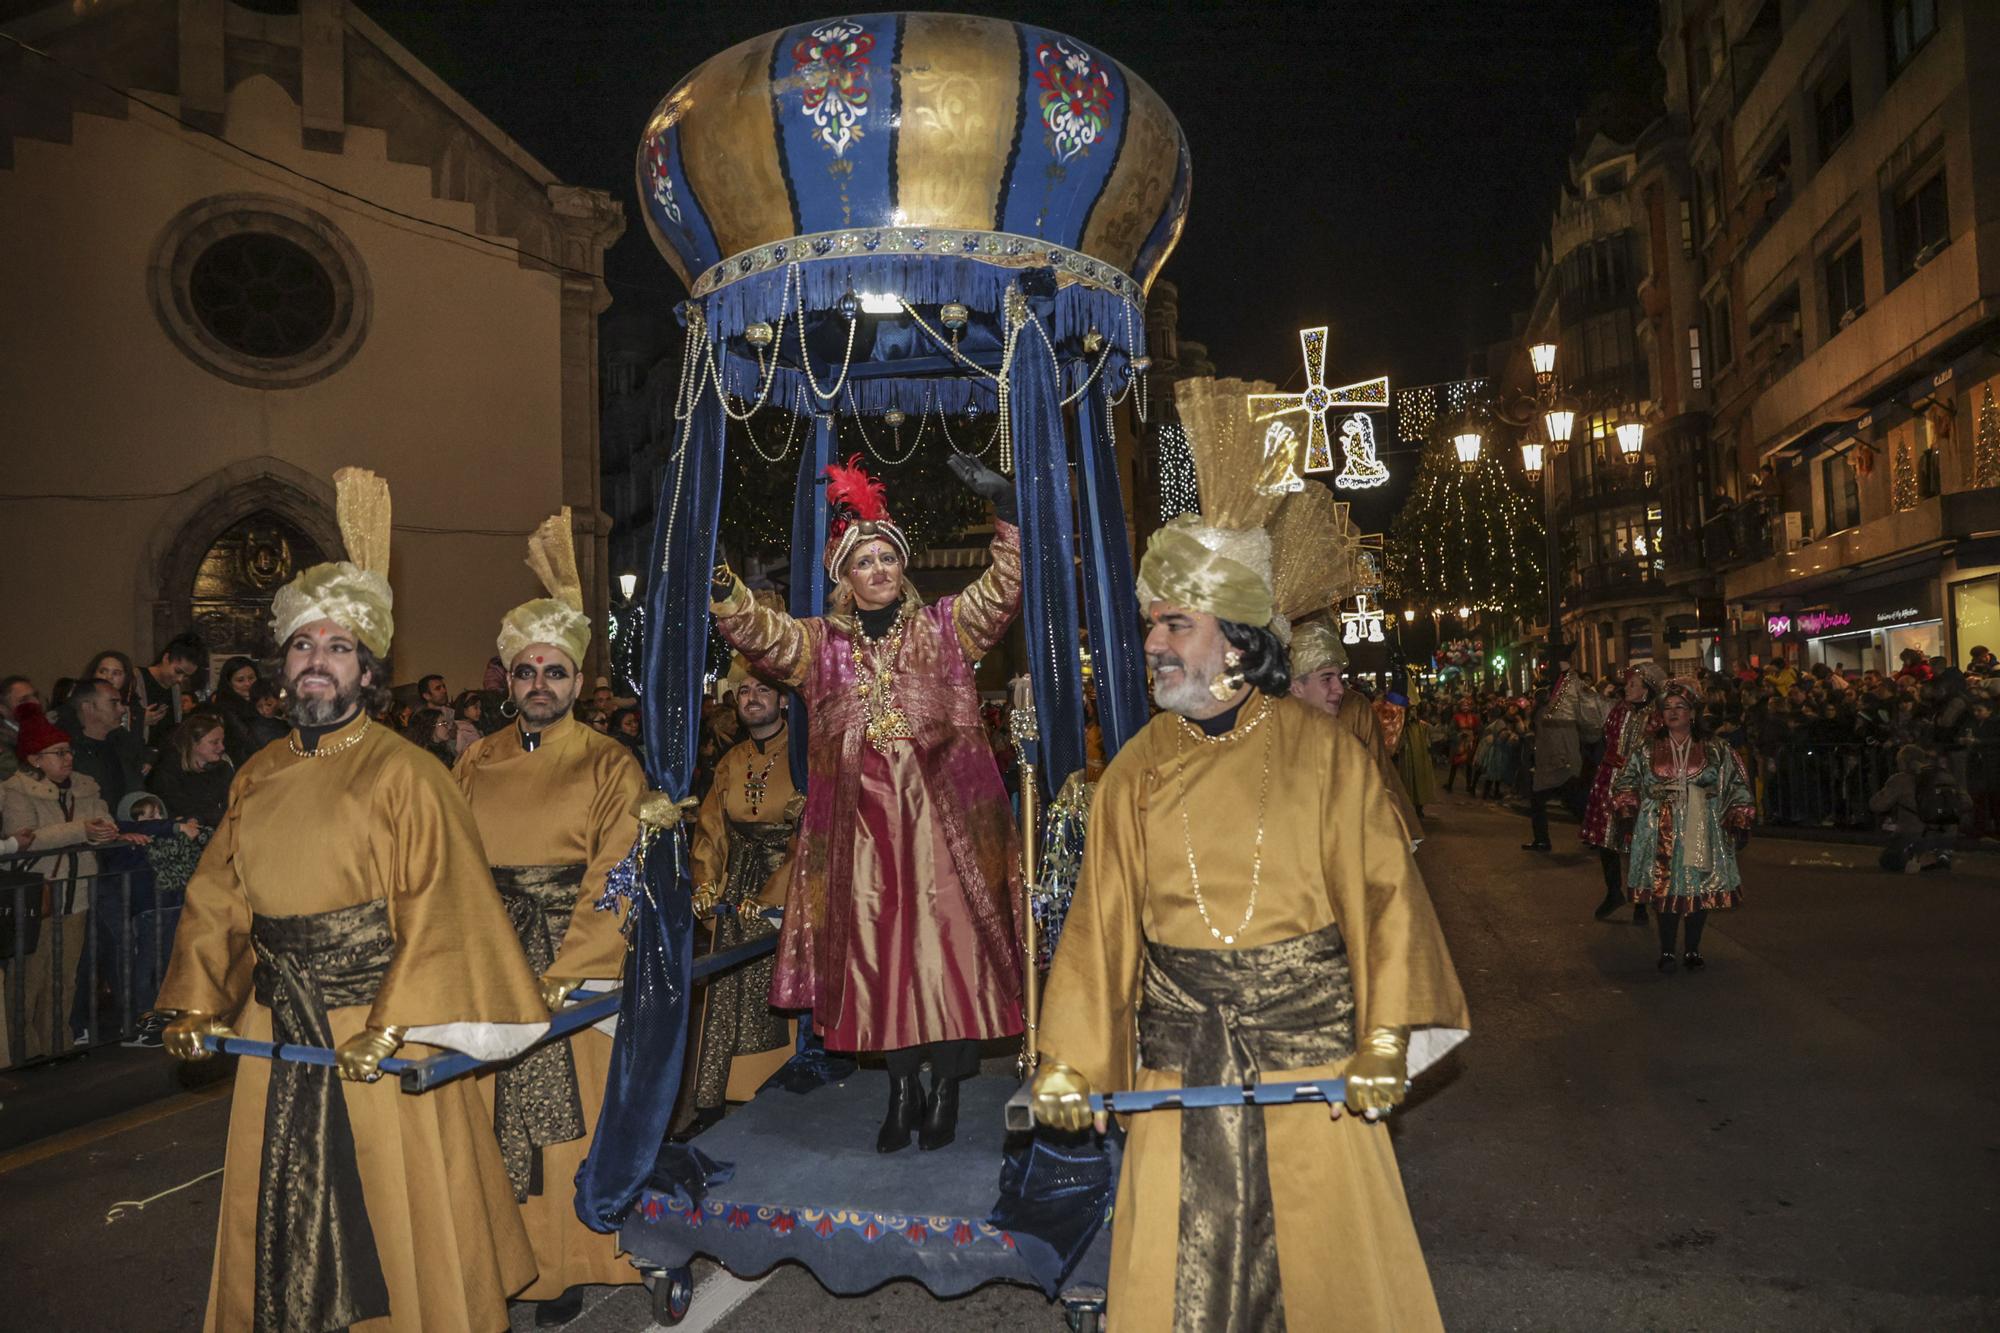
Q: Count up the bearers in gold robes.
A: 5